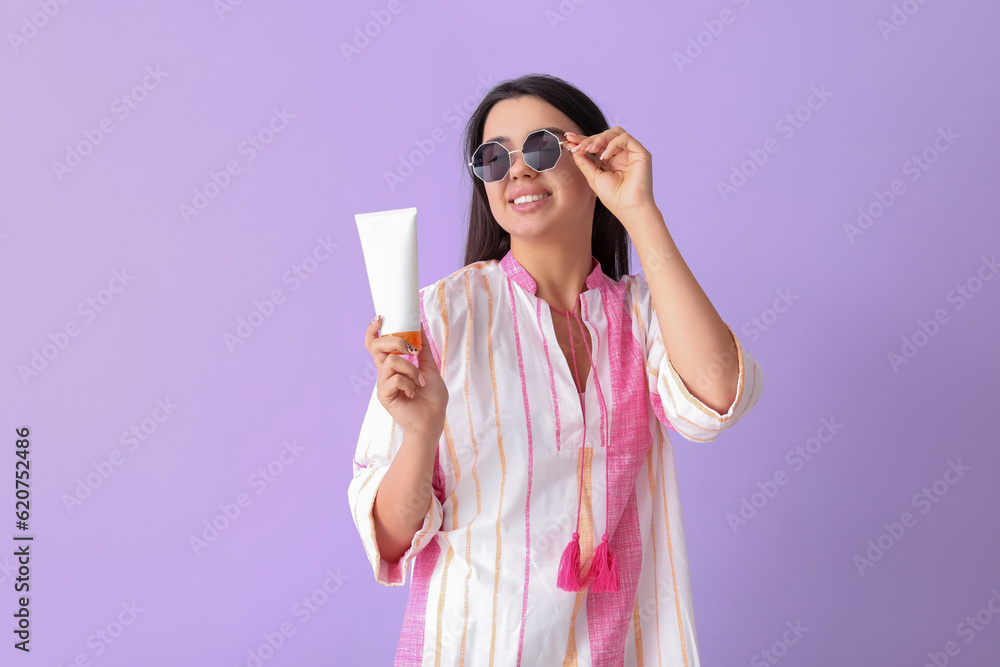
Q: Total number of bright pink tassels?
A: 2